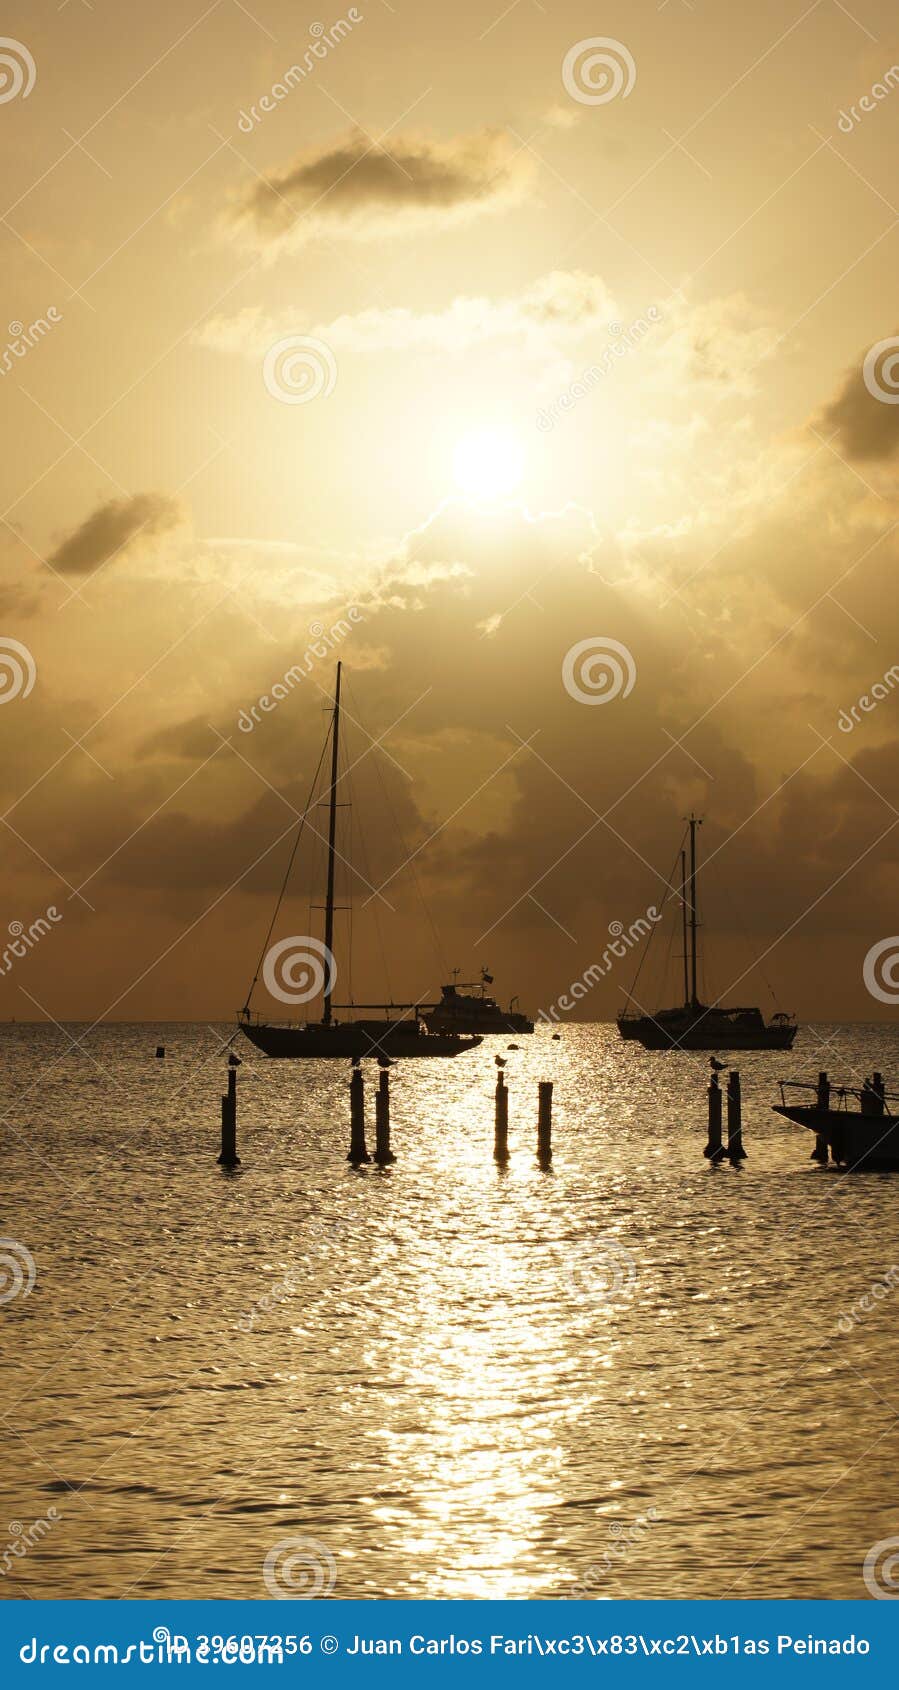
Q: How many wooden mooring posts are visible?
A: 9